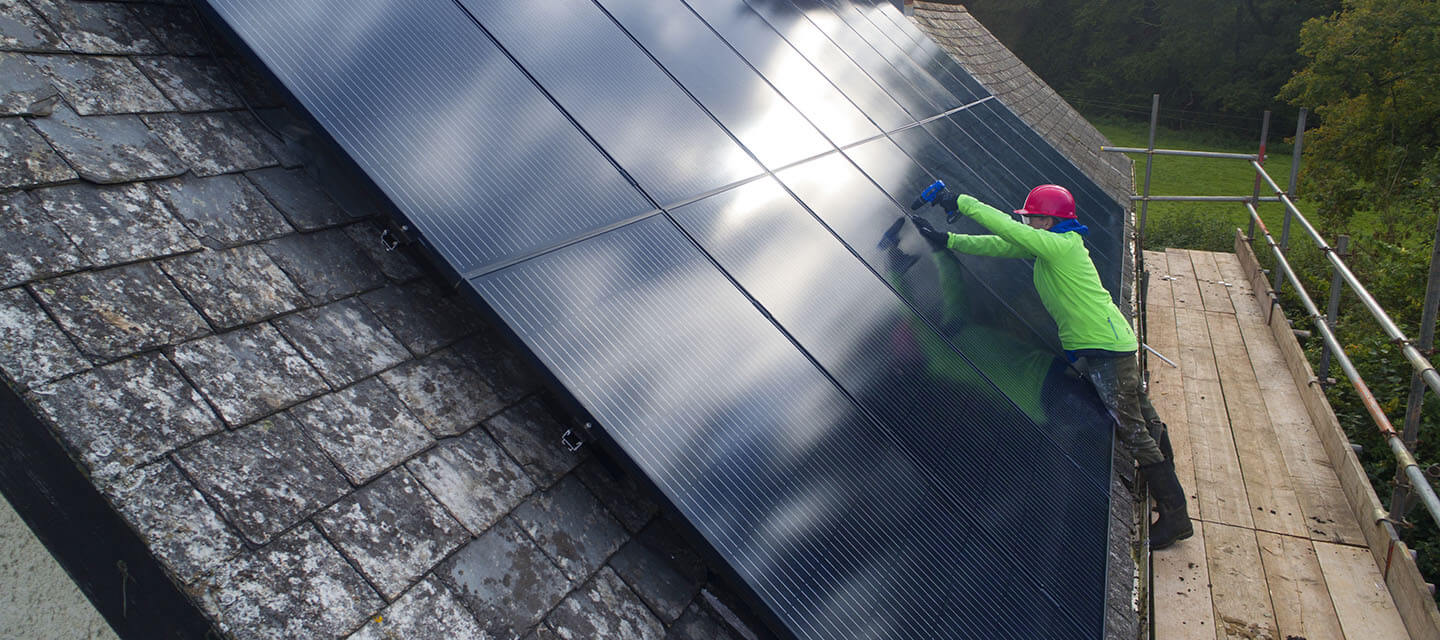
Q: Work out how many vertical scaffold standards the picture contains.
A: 5